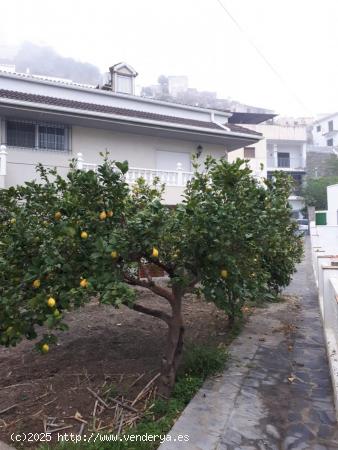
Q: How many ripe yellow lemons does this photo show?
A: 11